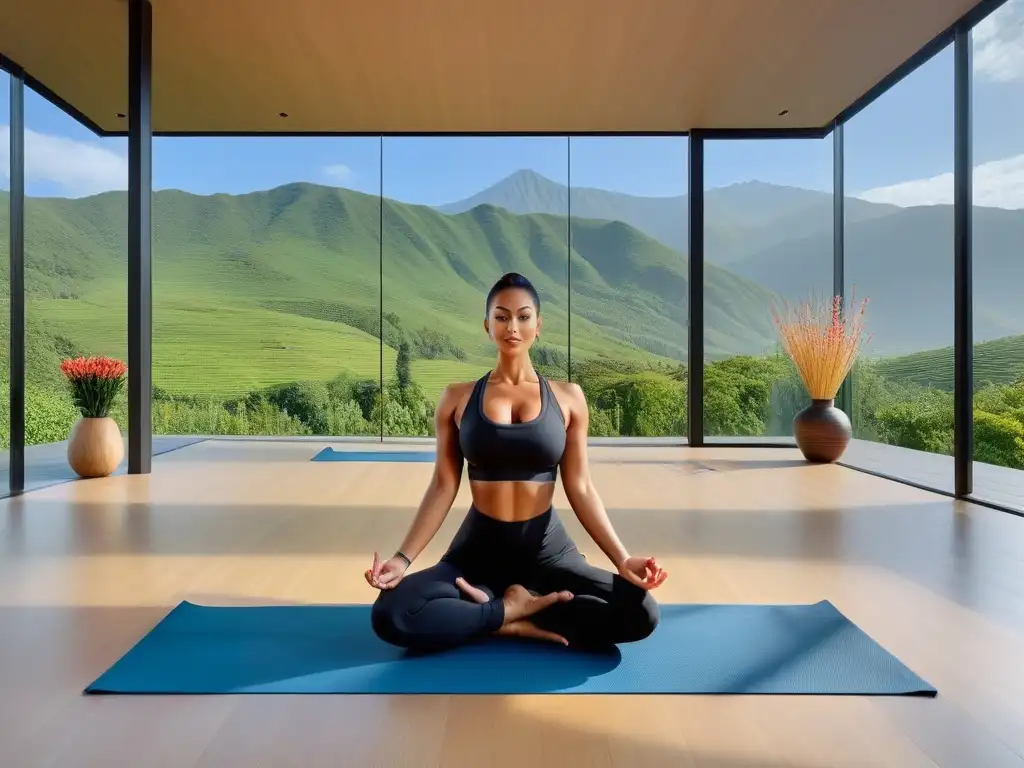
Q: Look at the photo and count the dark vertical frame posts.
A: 5